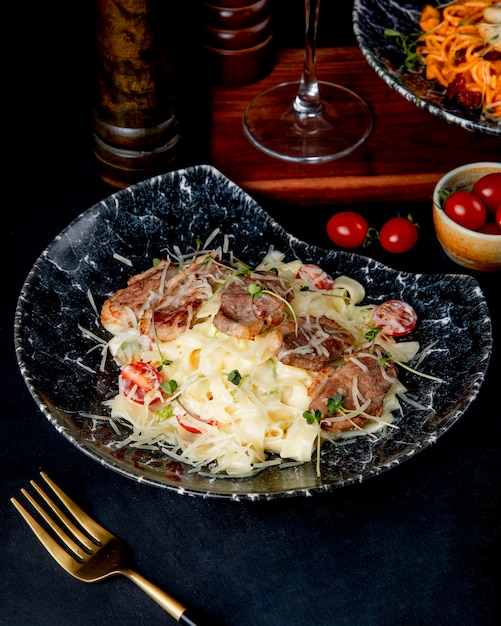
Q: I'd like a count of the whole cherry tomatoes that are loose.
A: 2